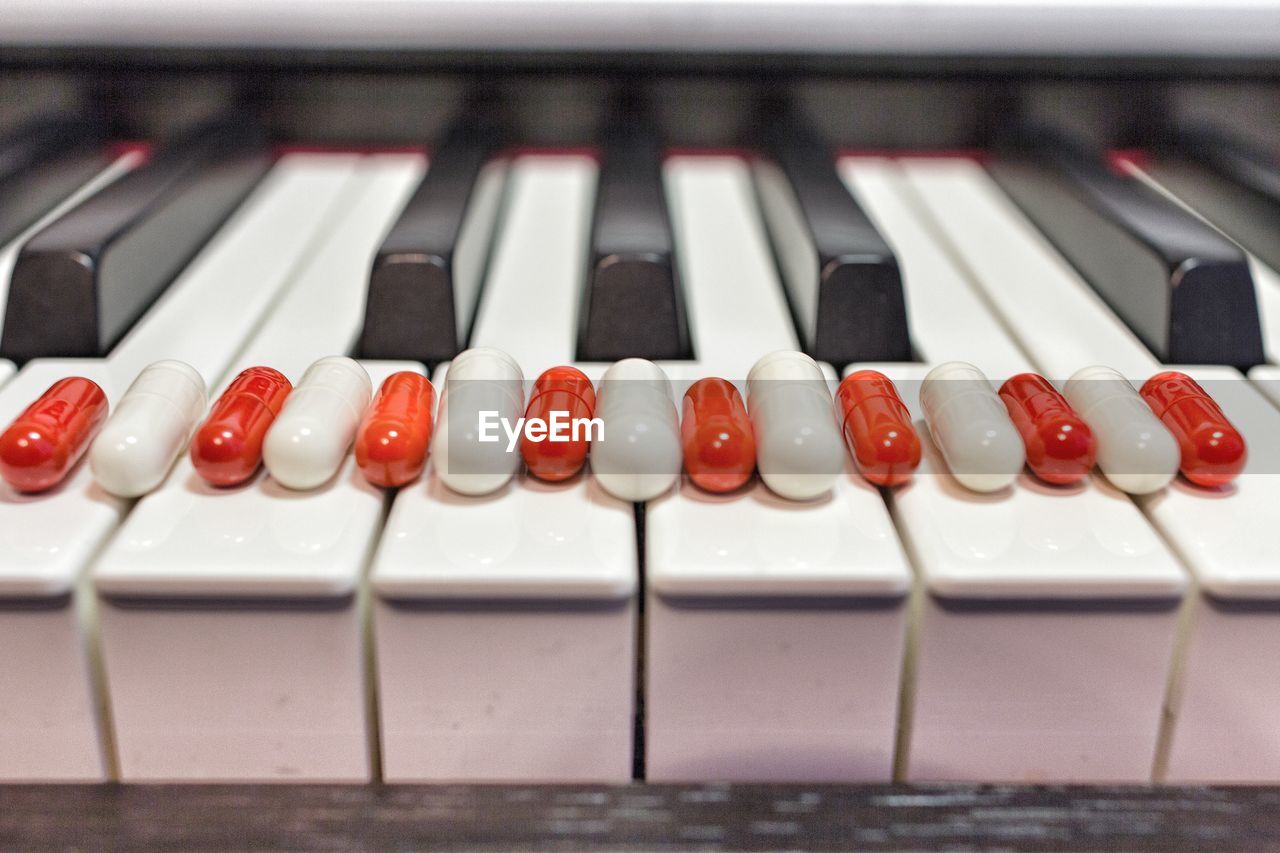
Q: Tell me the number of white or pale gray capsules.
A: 7